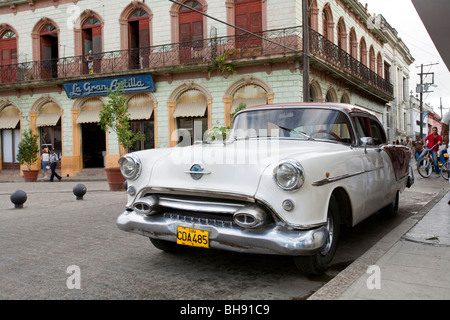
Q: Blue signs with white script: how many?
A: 1